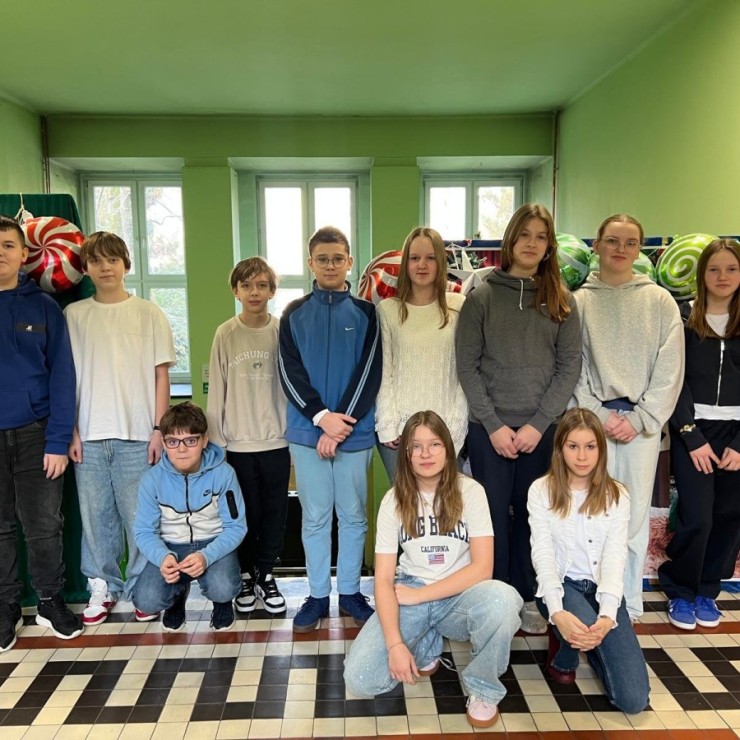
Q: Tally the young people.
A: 11